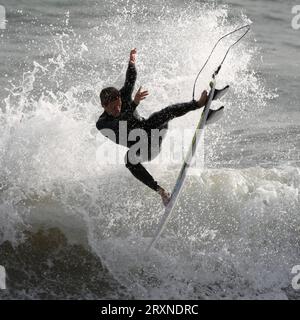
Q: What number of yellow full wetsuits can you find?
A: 0